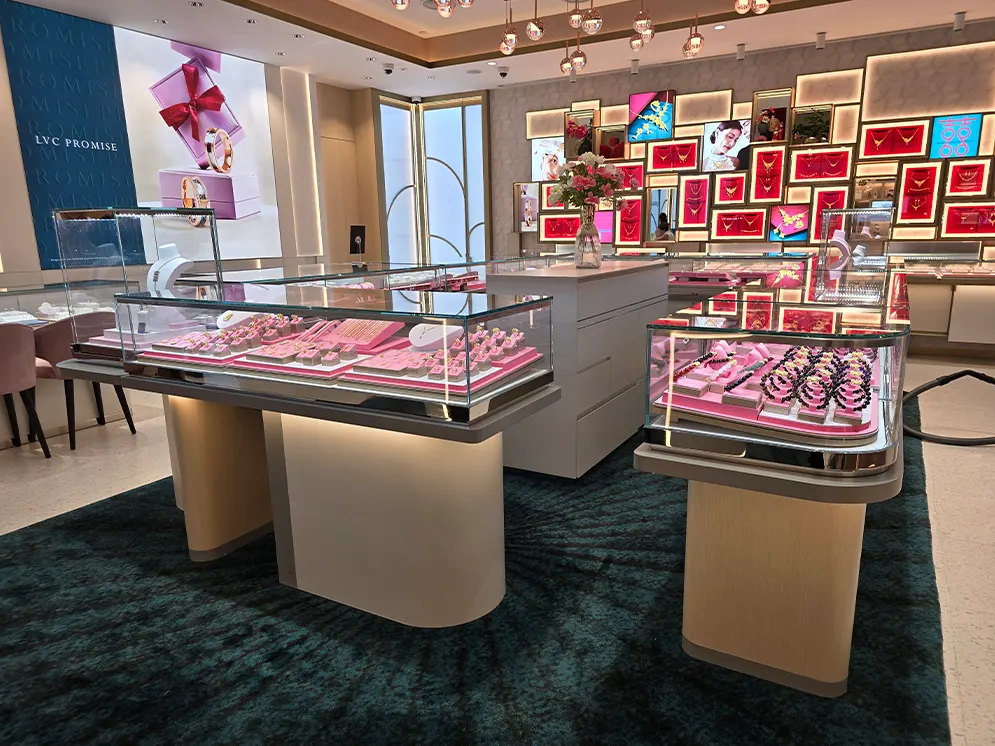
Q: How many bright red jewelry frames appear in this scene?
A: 15